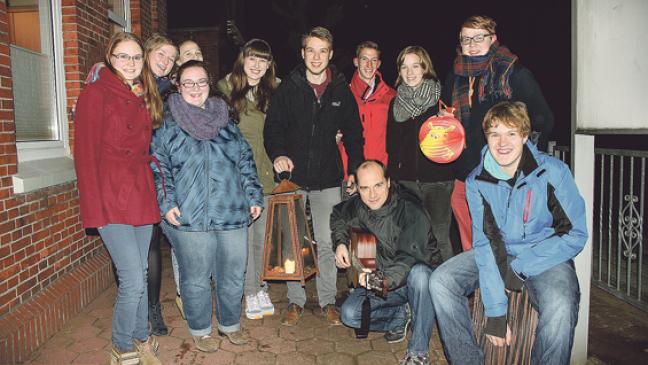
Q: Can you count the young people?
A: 10